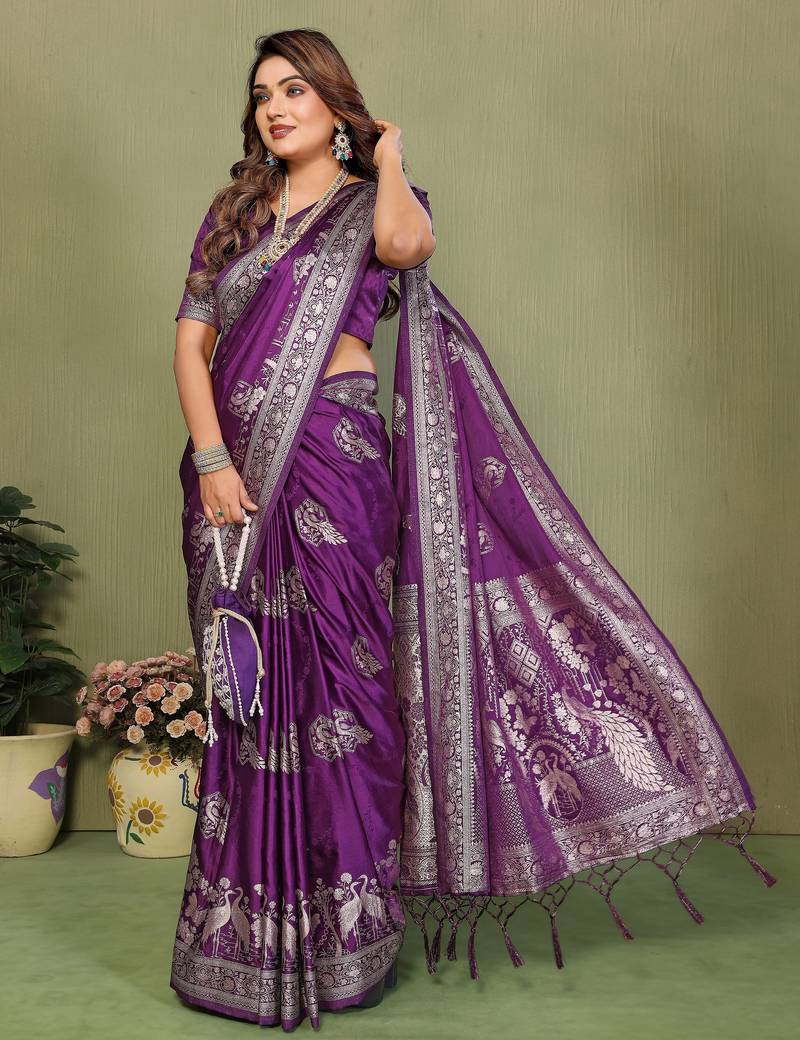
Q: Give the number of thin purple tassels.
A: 9